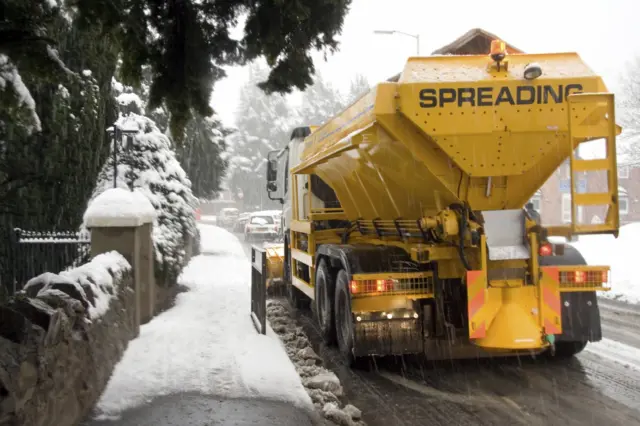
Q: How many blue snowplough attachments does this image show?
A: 0